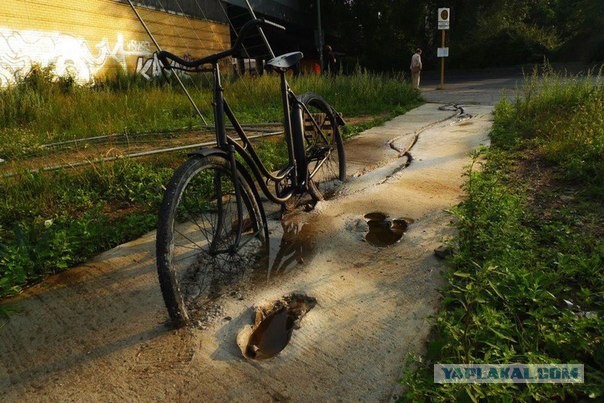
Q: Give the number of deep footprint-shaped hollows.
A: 2